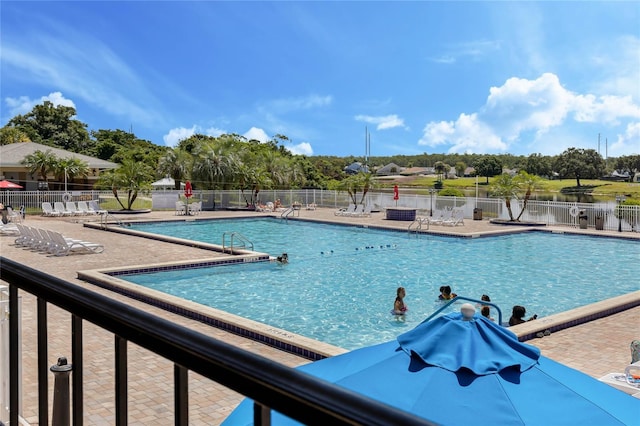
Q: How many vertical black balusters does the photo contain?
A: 6